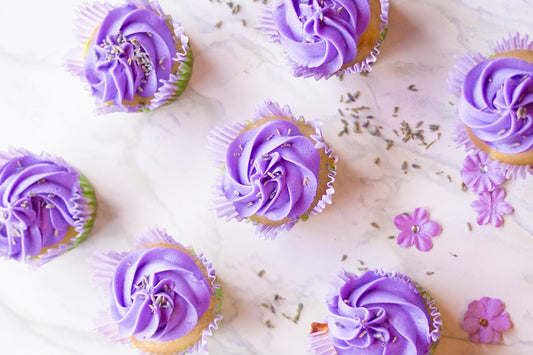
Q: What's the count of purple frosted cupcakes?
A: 7